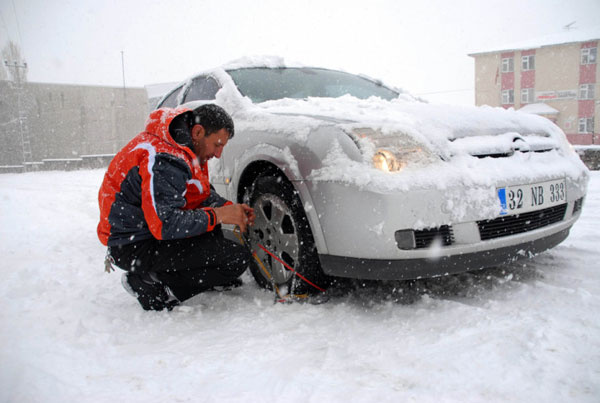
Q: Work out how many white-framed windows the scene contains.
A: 7